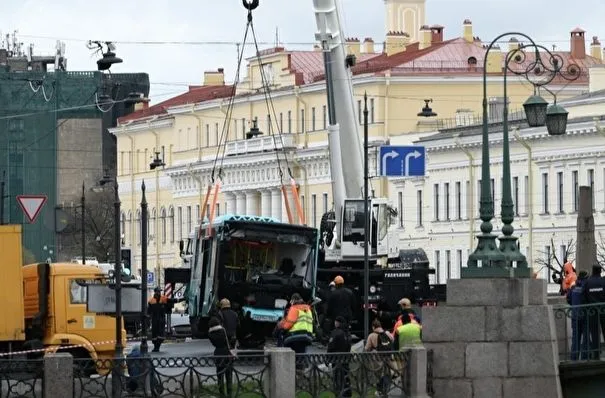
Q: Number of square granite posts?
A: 3